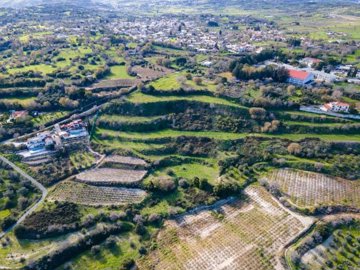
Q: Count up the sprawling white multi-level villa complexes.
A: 1